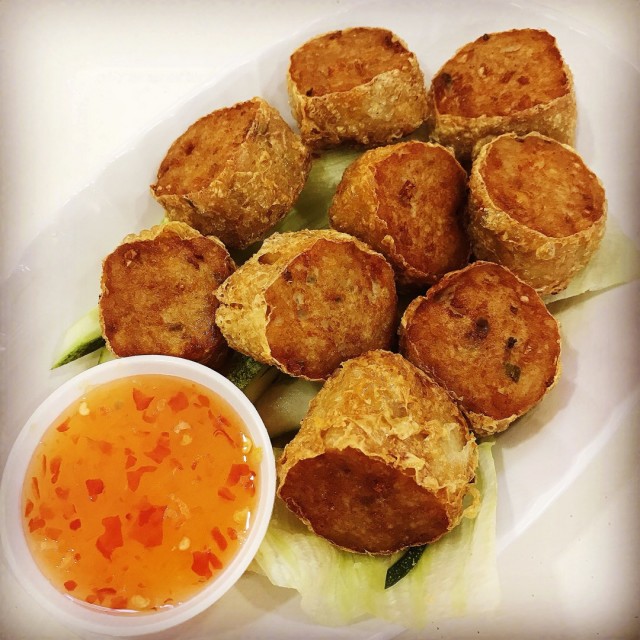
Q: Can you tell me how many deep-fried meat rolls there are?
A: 9